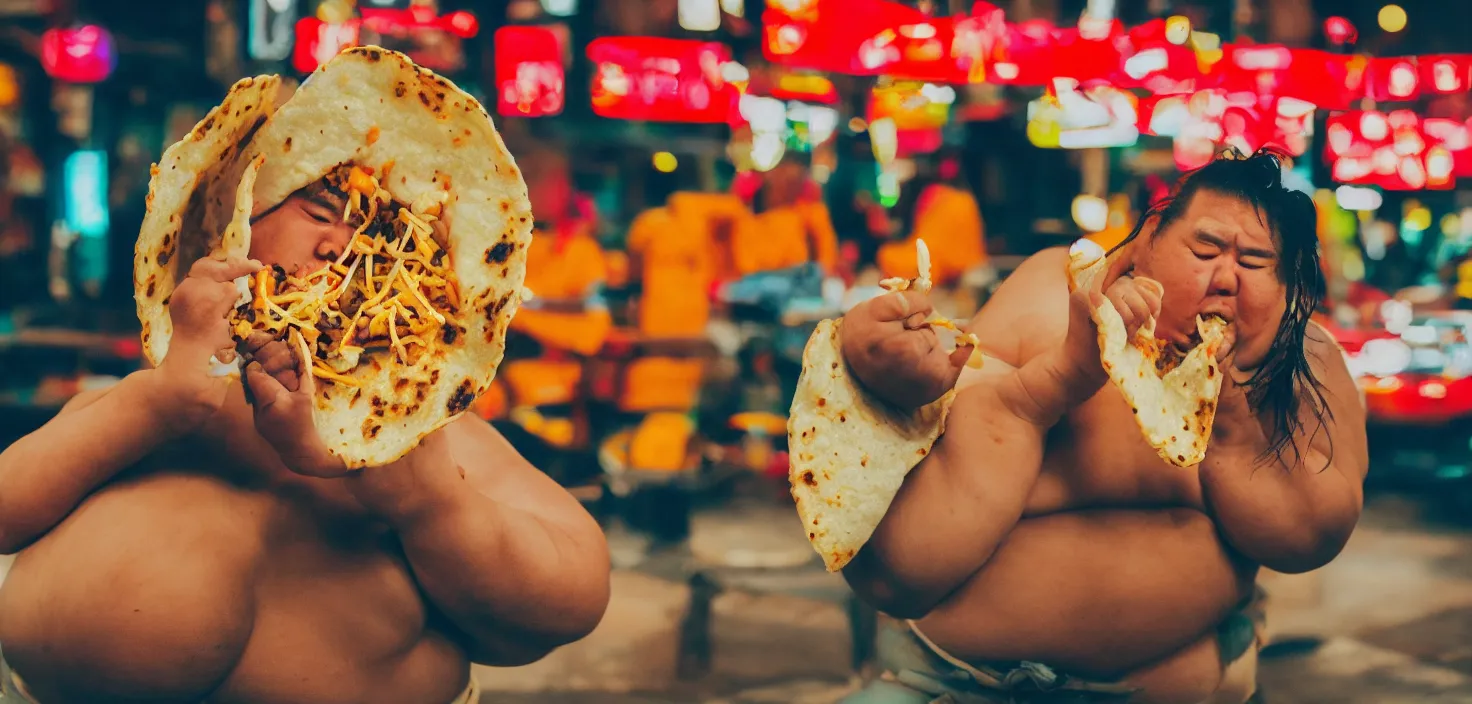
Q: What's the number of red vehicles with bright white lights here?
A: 1